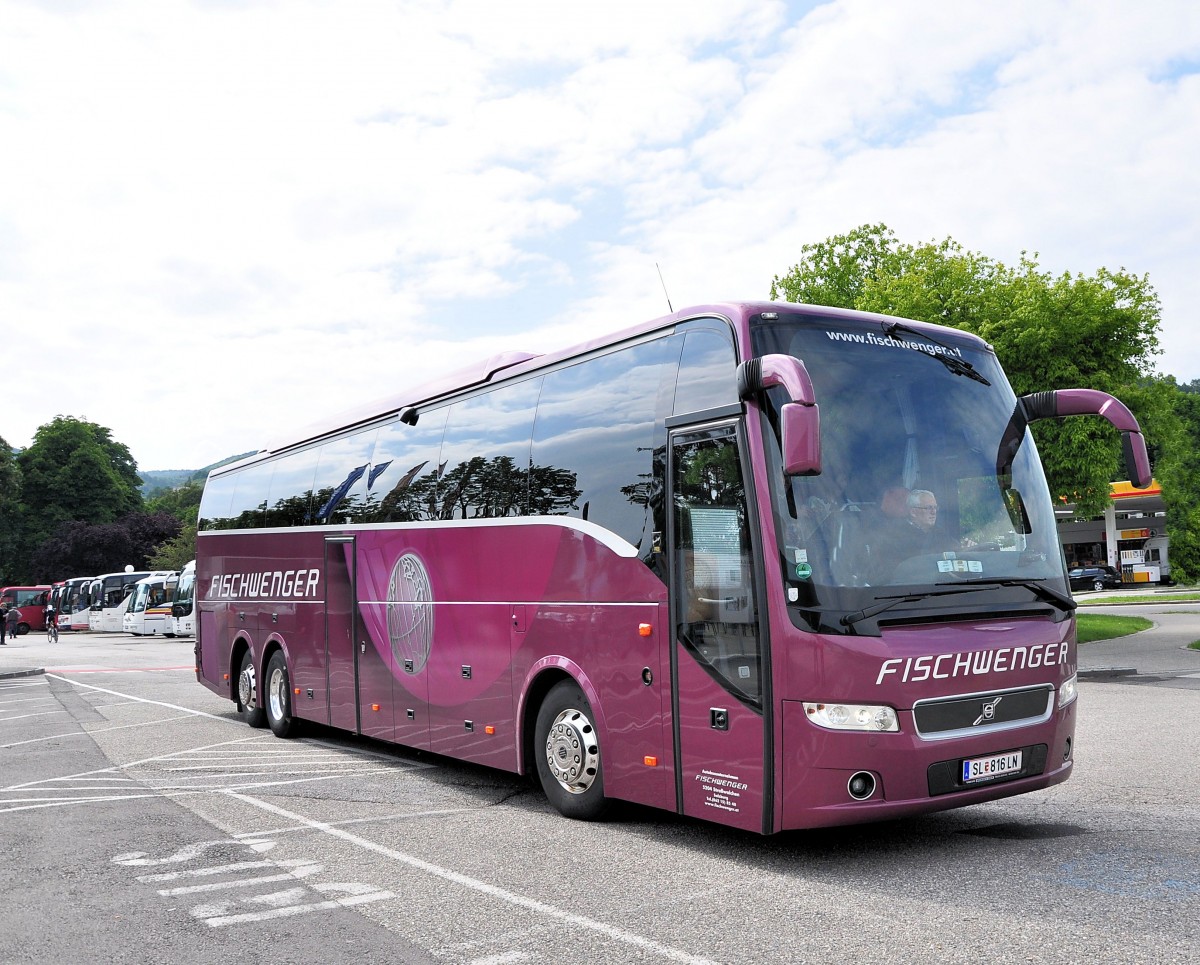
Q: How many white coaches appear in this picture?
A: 4